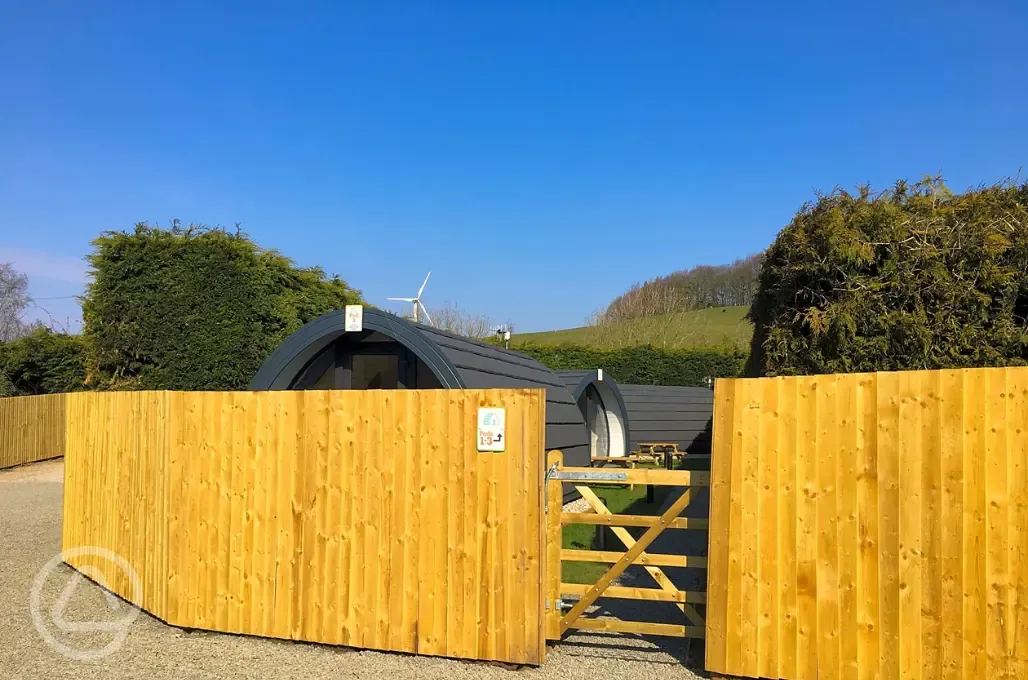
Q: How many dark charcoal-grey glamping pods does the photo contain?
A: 3